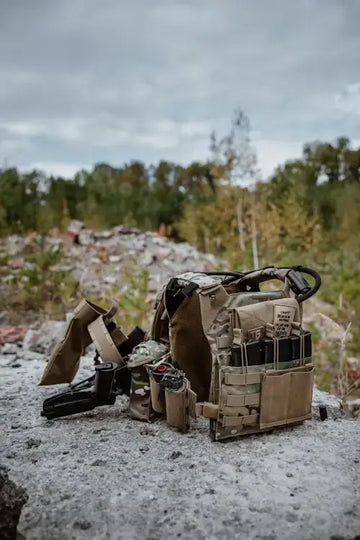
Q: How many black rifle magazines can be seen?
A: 3